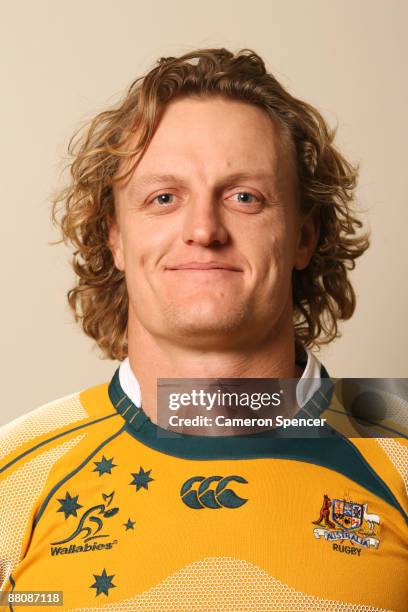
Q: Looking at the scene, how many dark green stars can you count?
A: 5